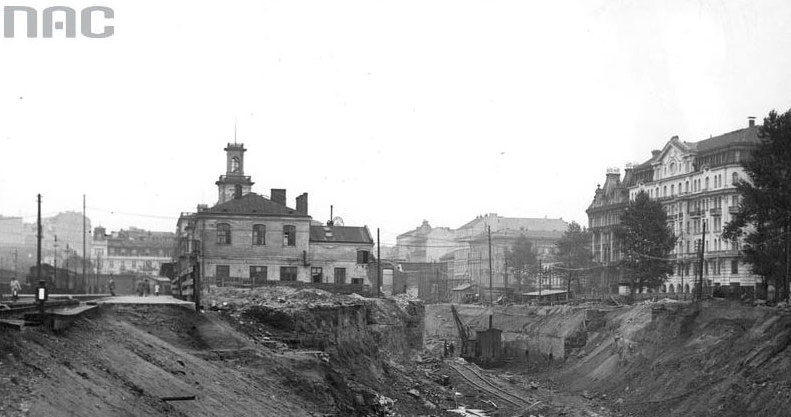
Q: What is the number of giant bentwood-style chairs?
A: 0